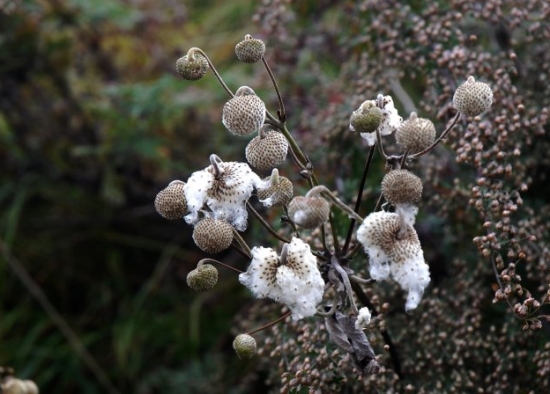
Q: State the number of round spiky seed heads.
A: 14